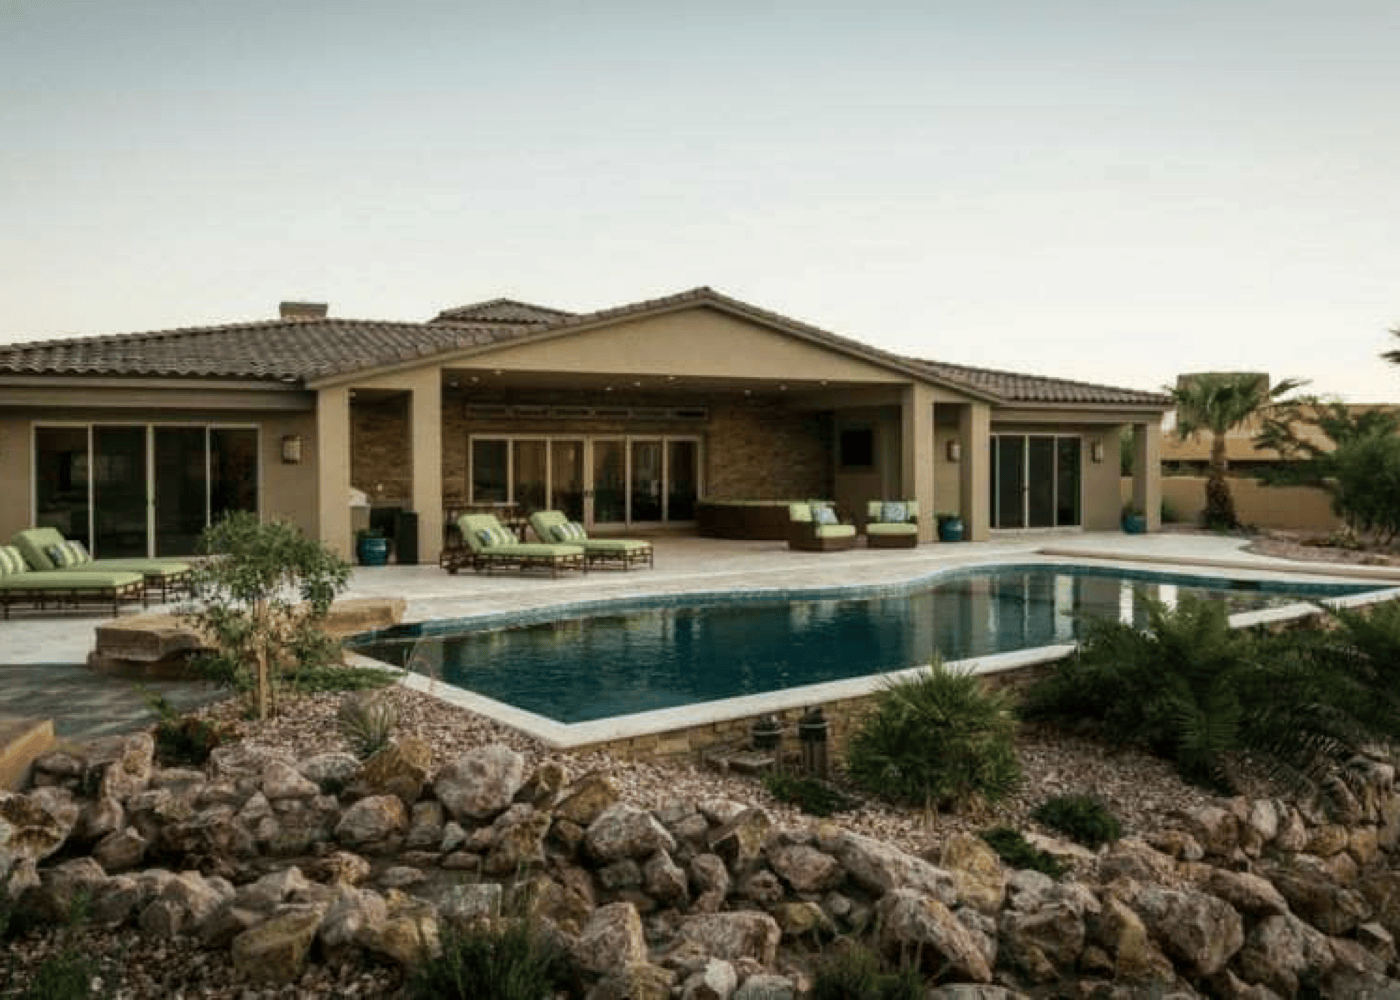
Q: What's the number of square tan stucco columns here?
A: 5